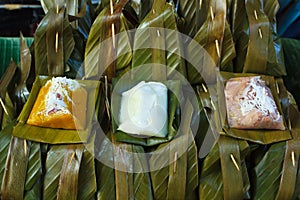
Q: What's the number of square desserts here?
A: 3